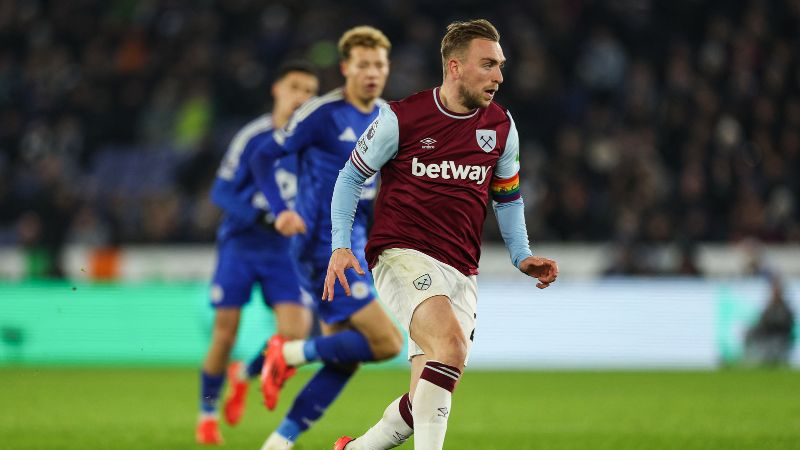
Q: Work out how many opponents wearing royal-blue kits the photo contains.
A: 2